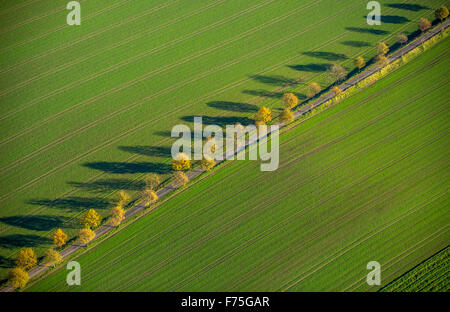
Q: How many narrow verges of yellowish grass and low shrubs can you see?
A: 1